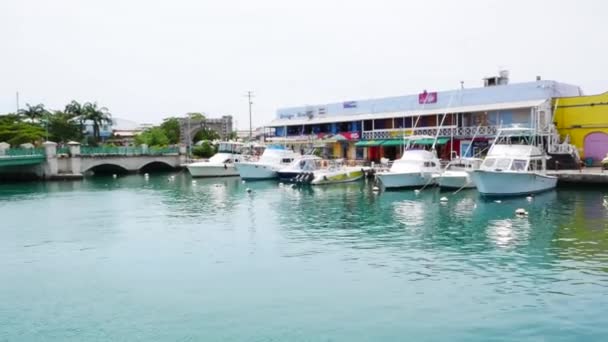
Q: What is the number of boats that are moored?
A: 7